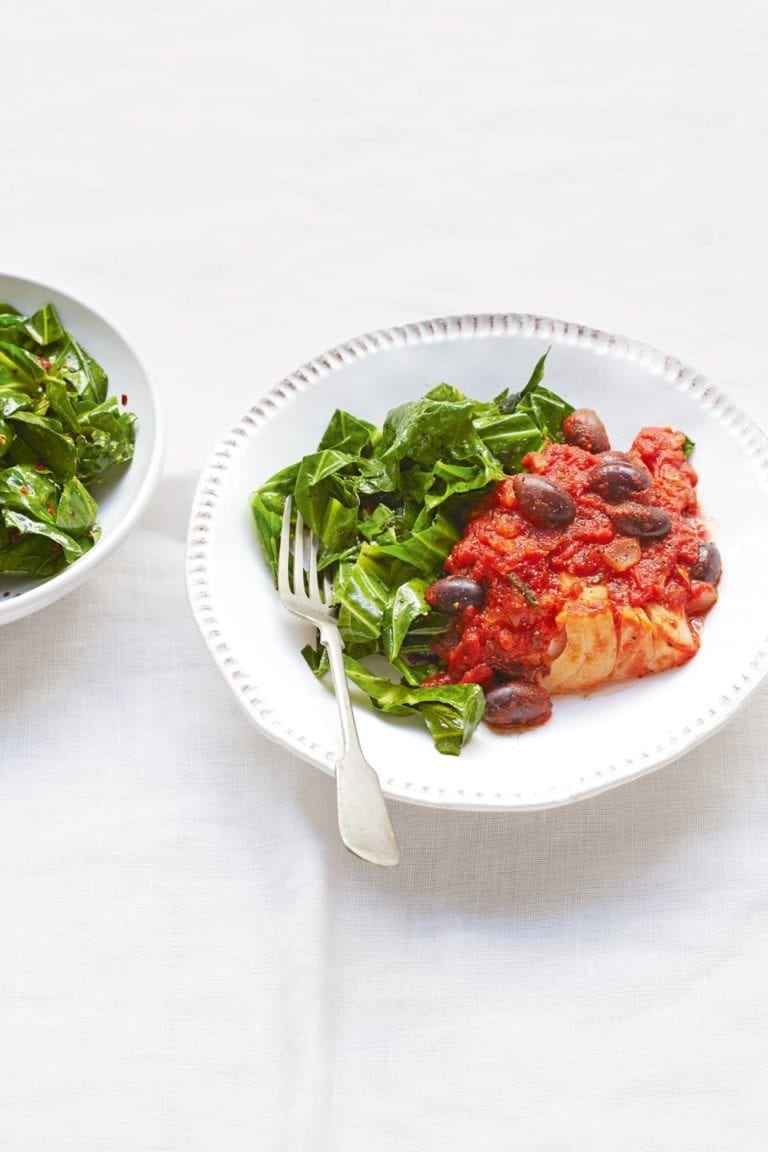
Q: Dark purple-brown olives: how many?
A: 8